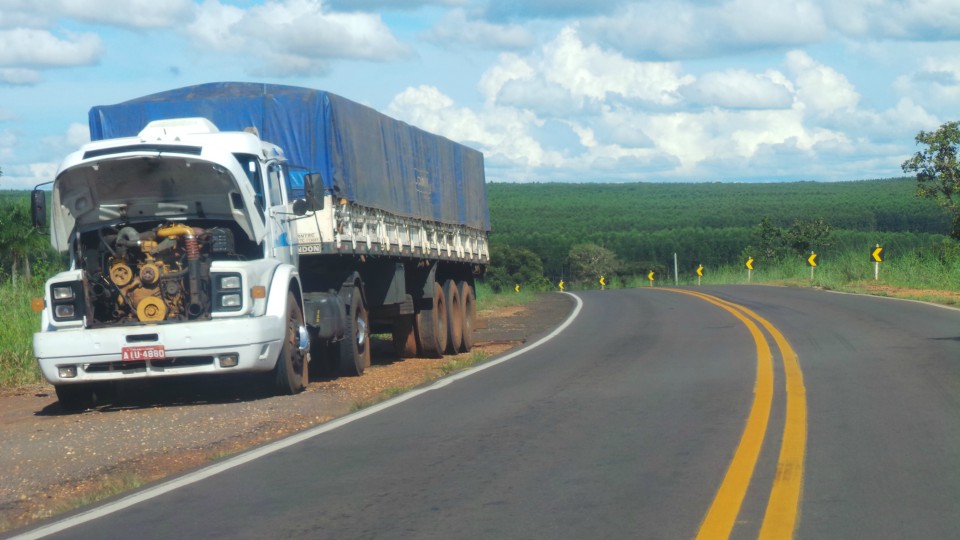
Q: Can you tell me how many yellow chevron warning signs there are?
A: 8